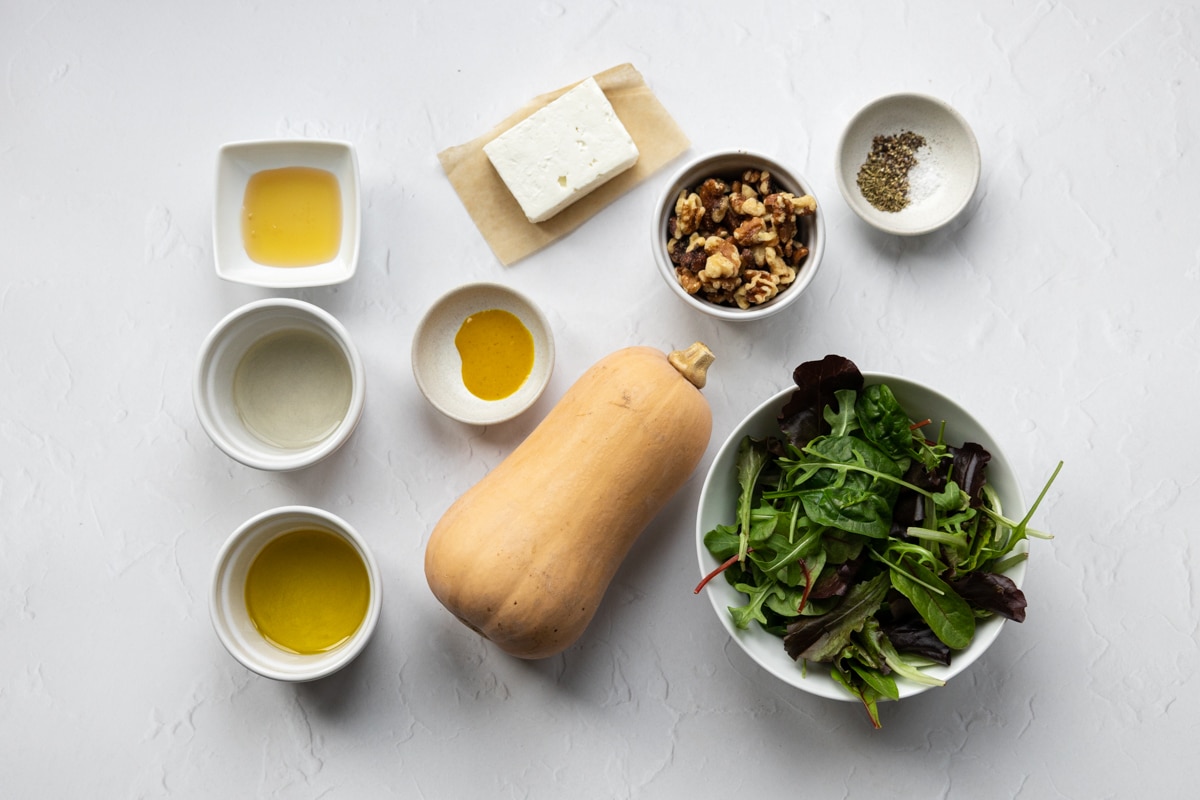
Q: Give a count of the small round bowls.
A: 5